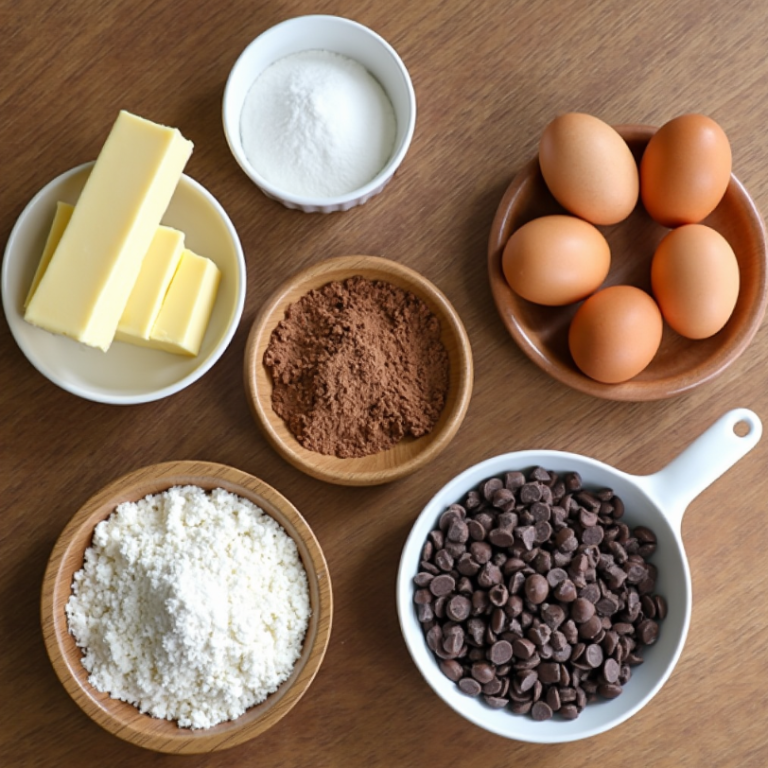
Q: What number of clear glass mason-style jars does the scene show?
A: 0